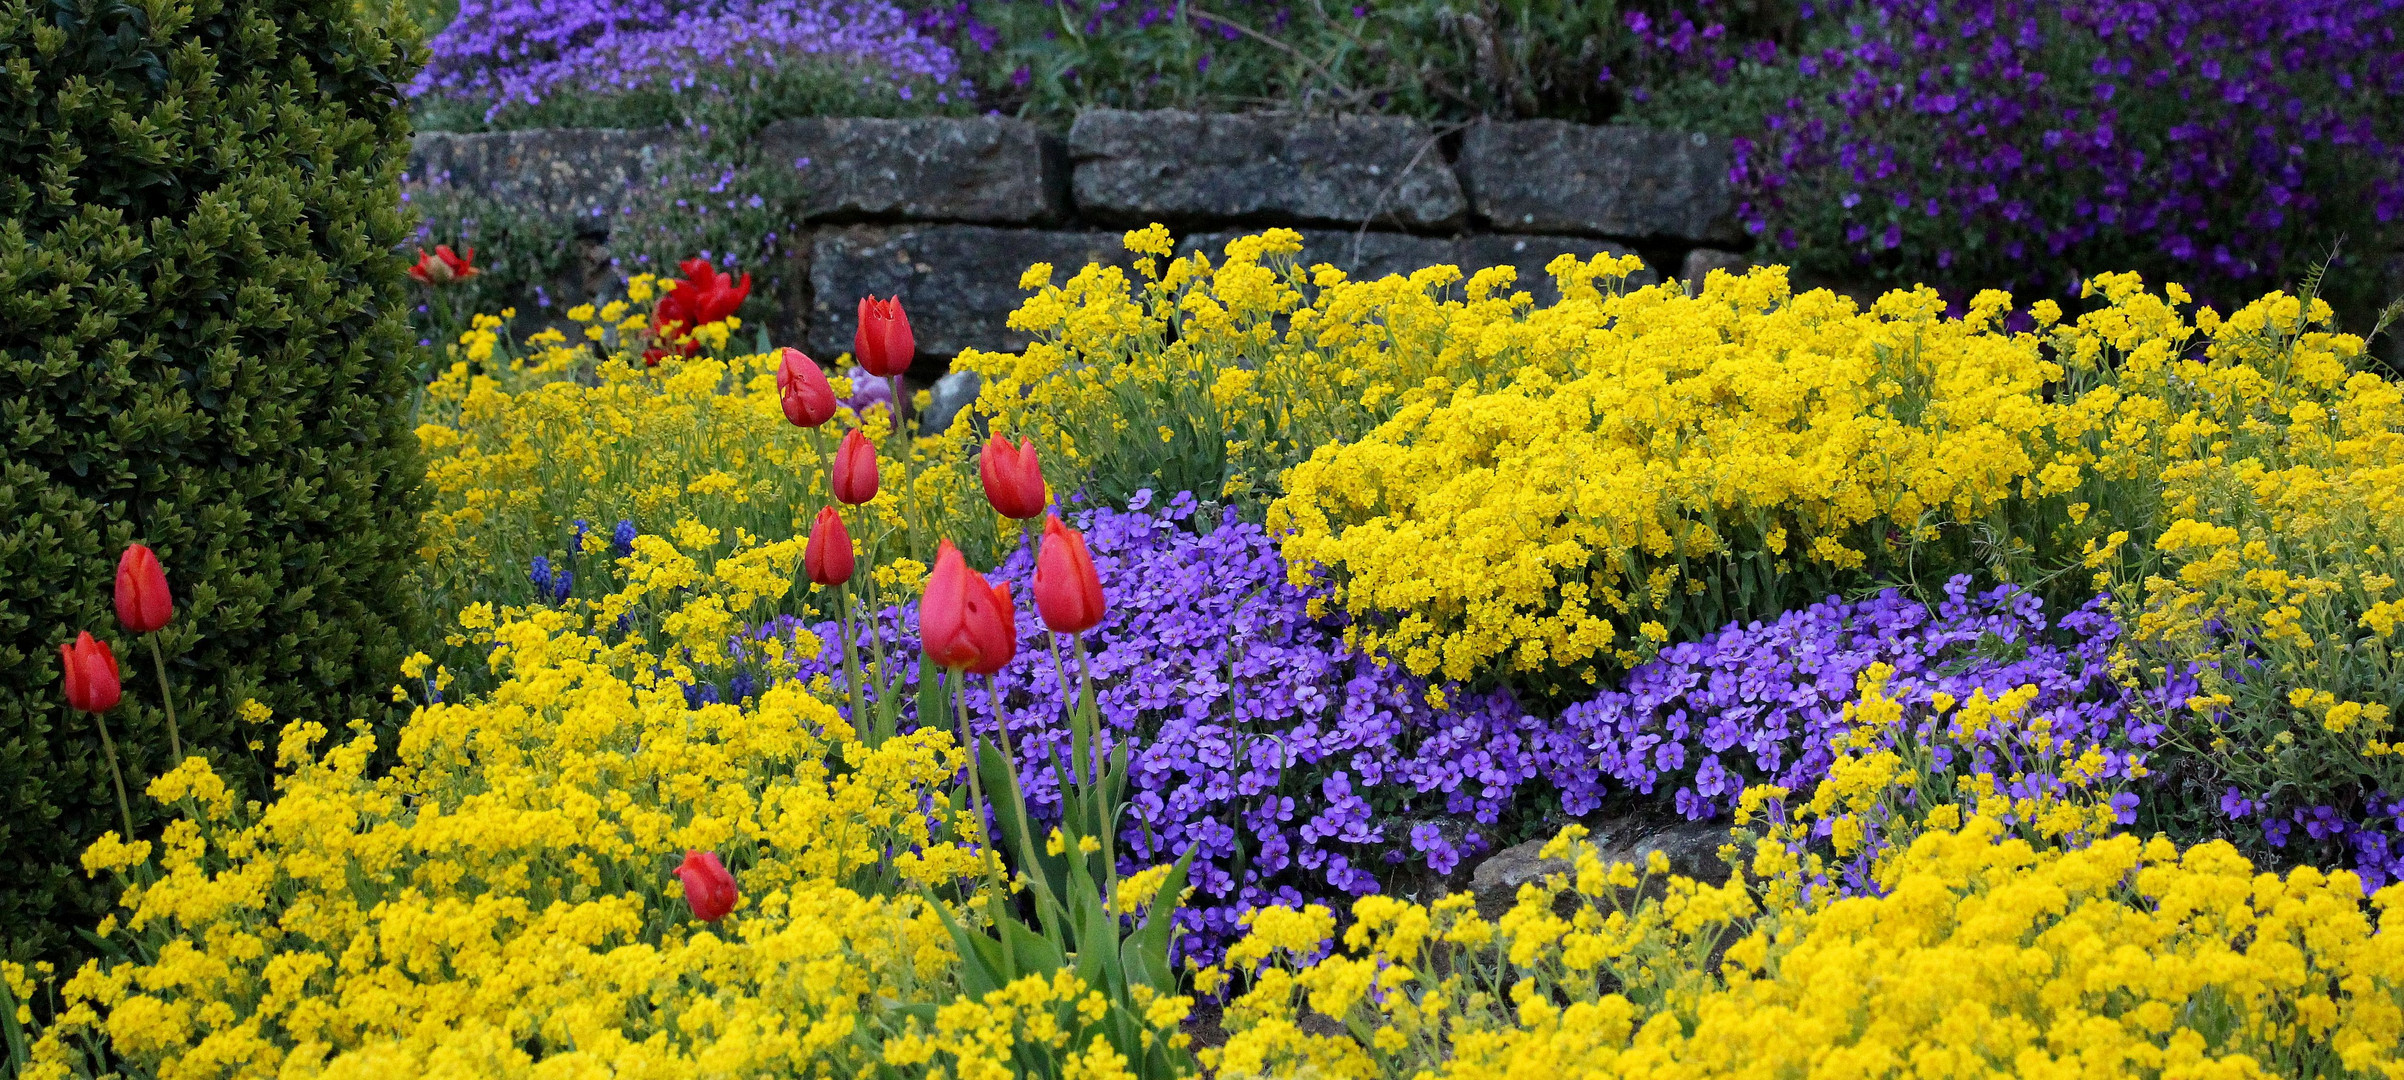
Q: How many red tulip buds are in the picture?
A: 11